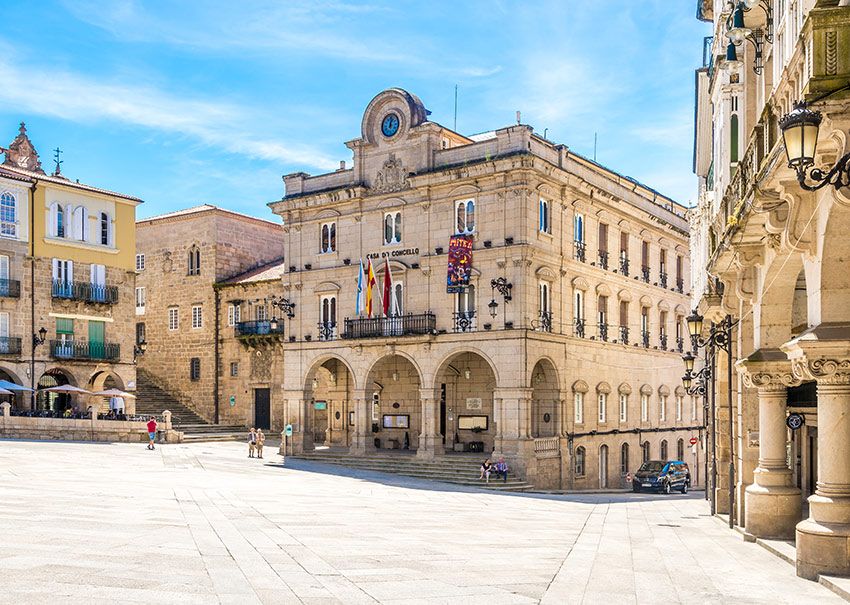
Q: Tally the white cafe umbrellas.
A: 3